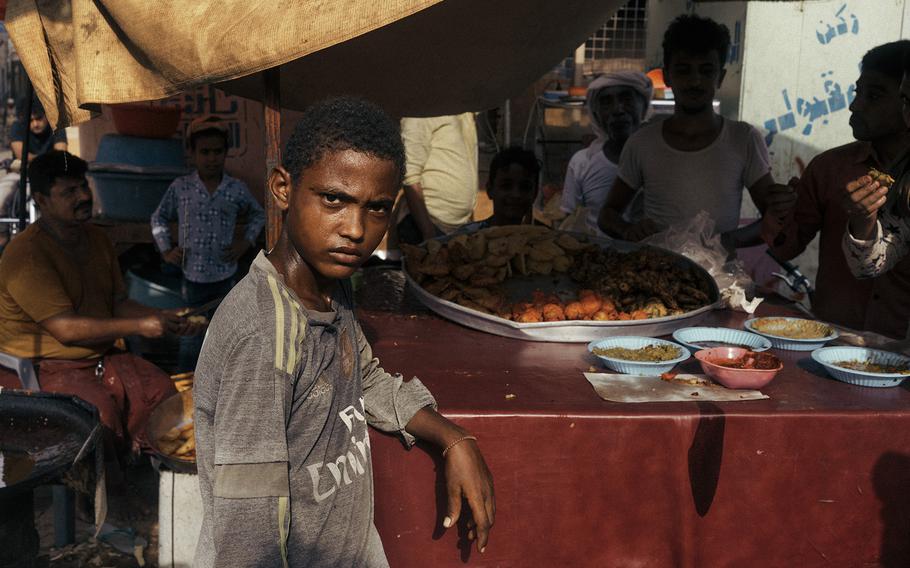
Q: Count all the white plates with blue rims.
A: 4